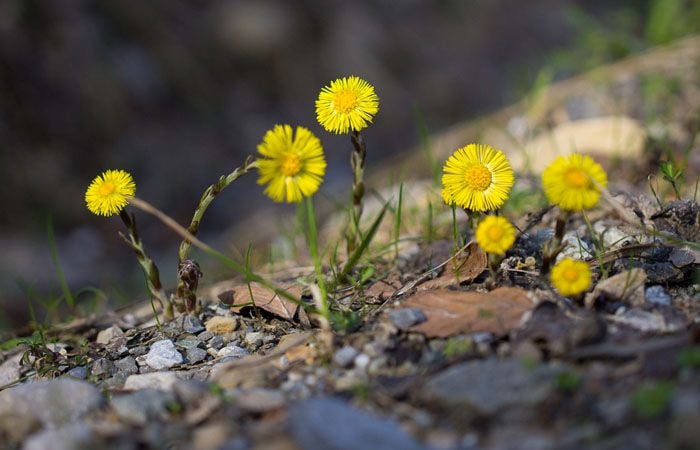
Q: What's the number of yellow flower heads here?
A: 7